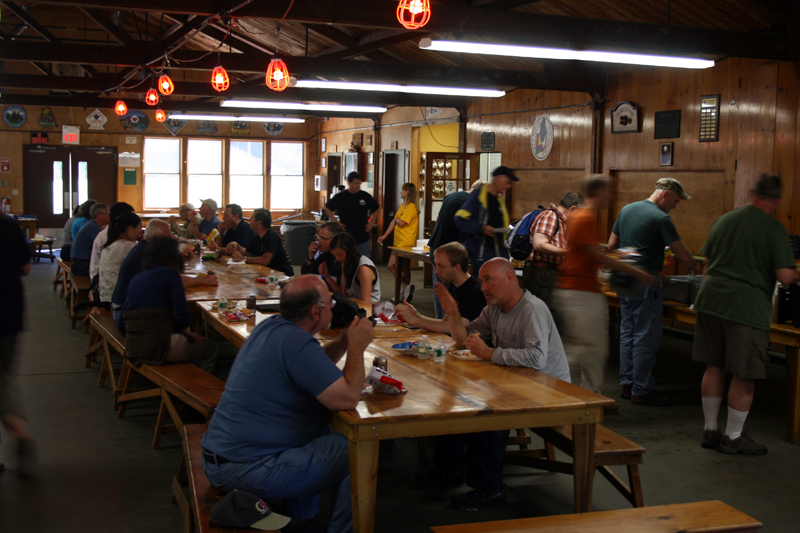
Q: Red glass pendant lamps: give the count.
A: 7